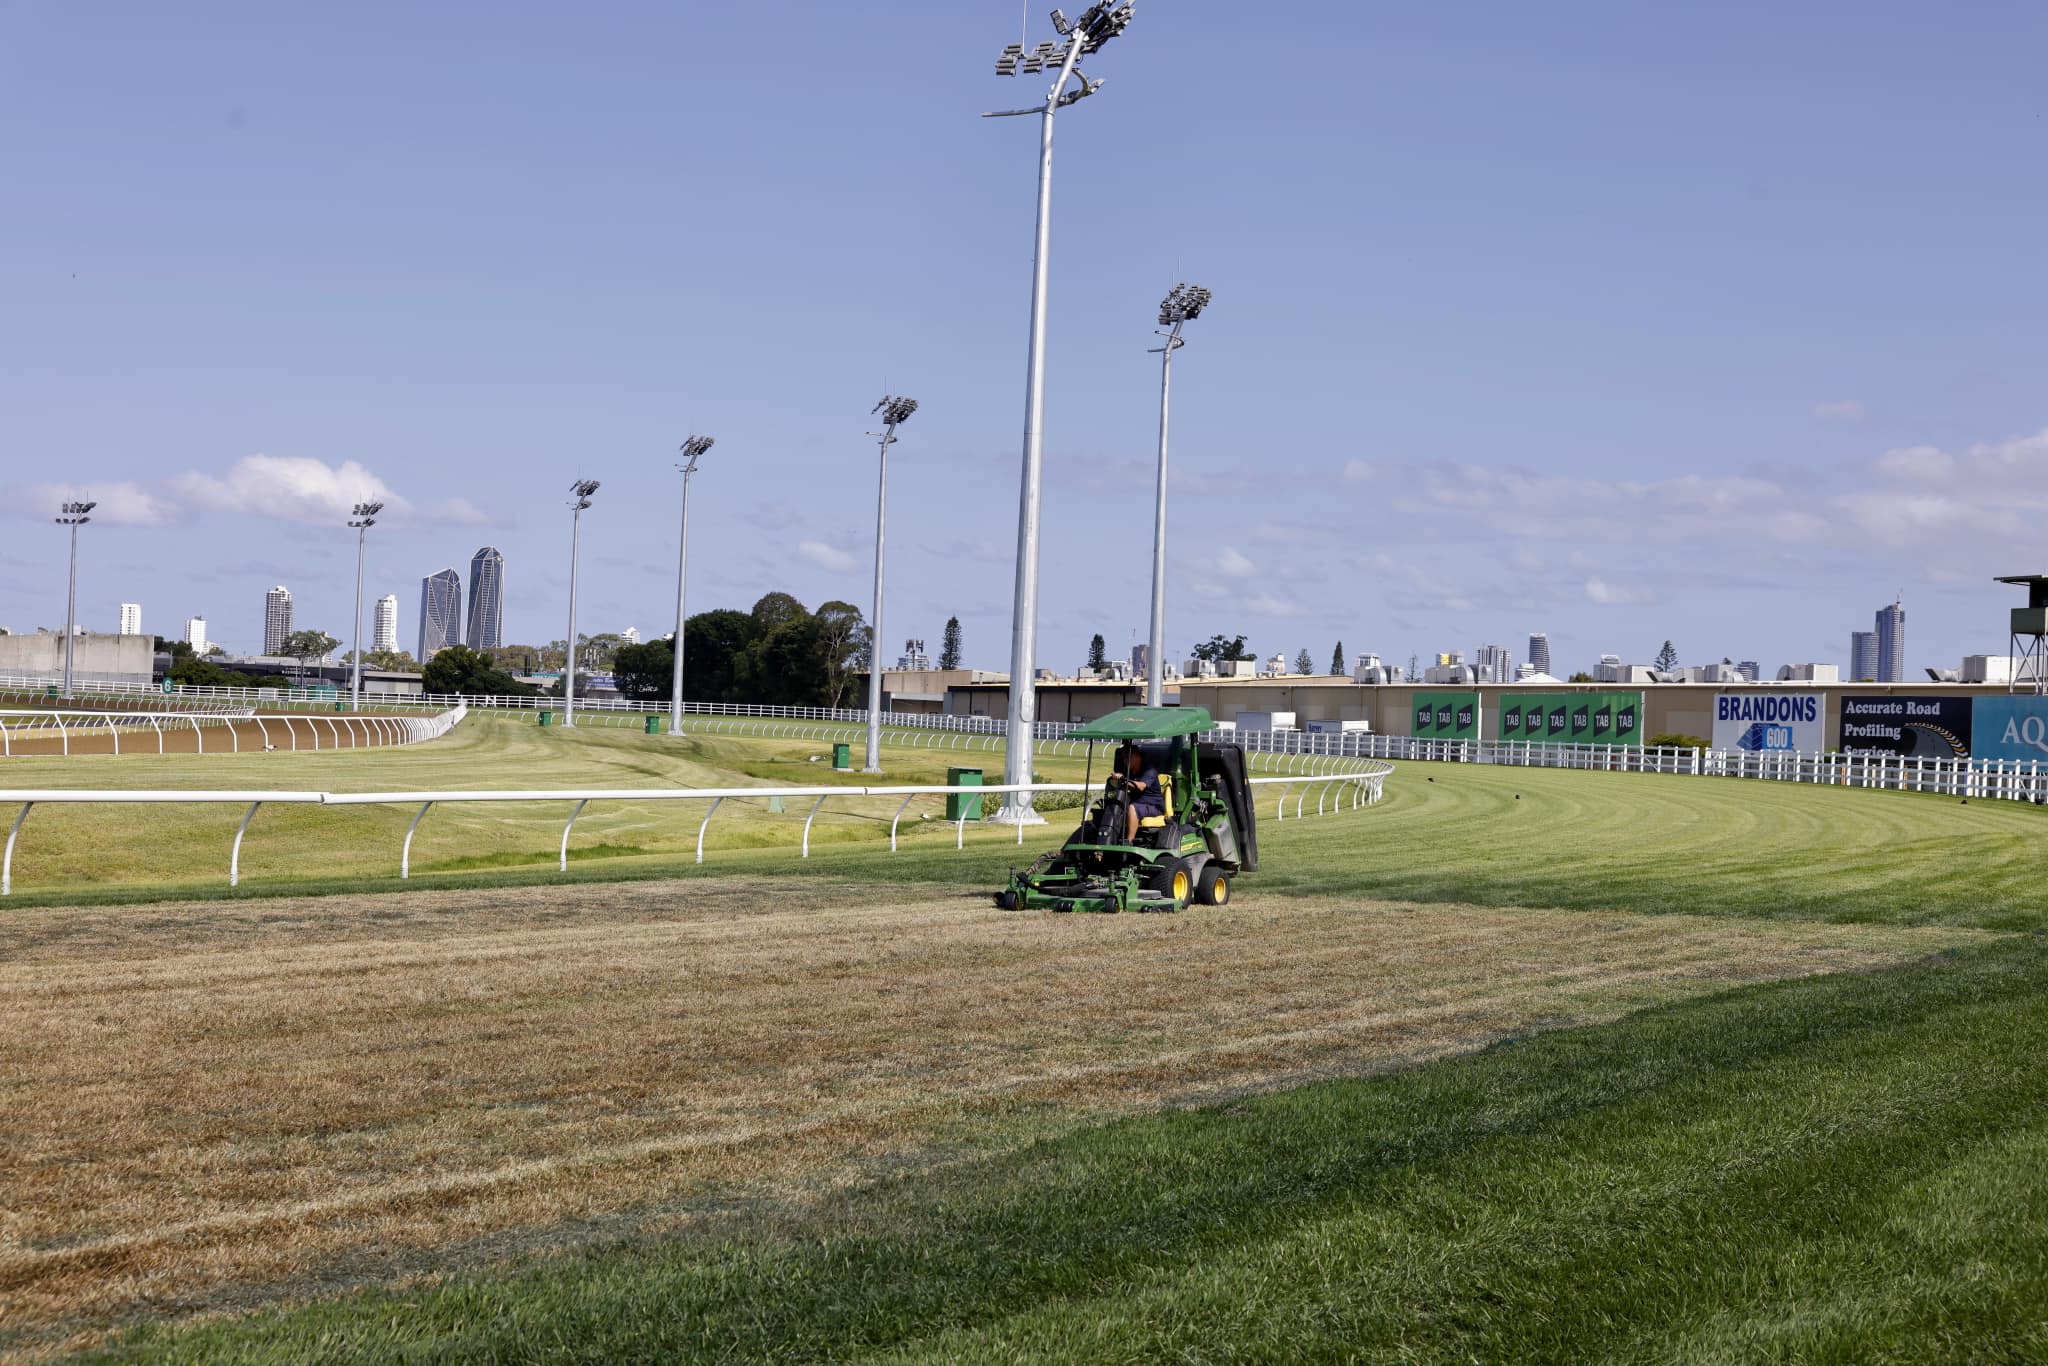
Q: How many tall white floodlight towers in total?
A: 7